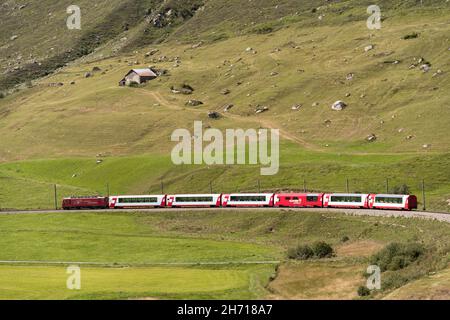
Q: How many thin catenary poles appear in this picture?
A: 9